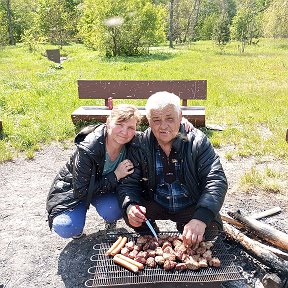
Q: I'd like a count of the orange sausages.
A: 4